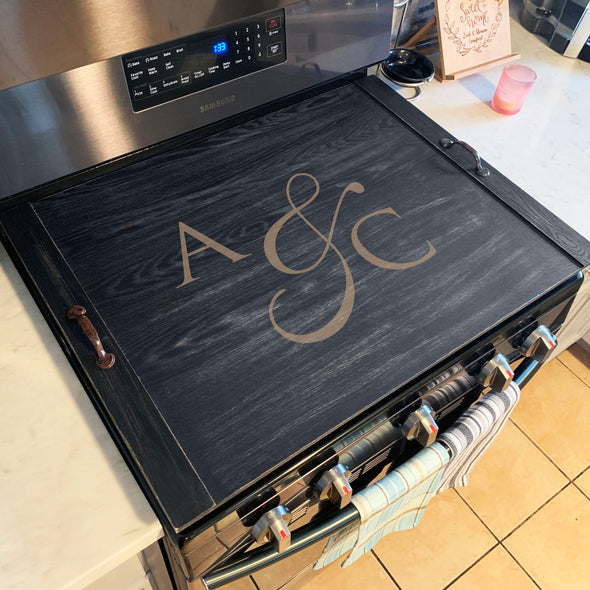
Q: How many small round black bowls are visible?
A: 1